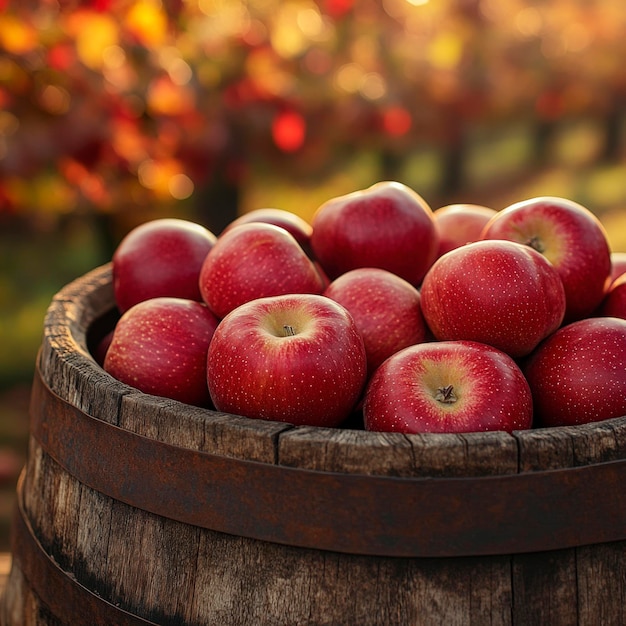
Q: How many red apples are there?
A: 14